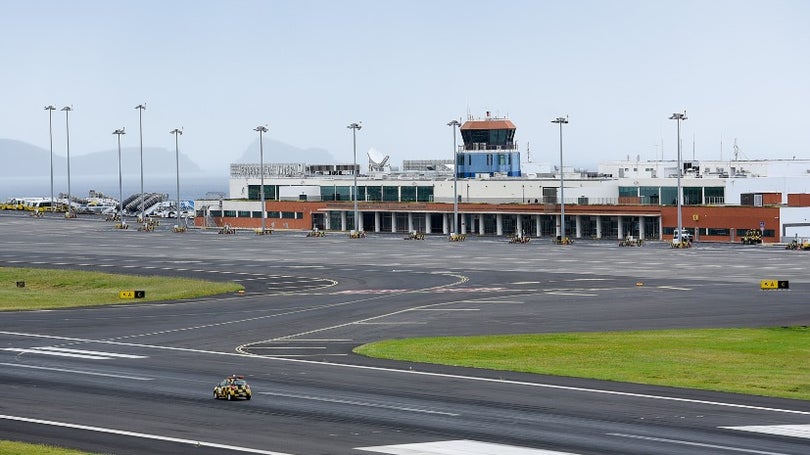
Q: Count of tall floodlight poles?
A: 10